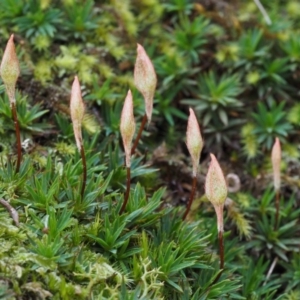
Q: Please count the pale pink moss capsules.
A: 7